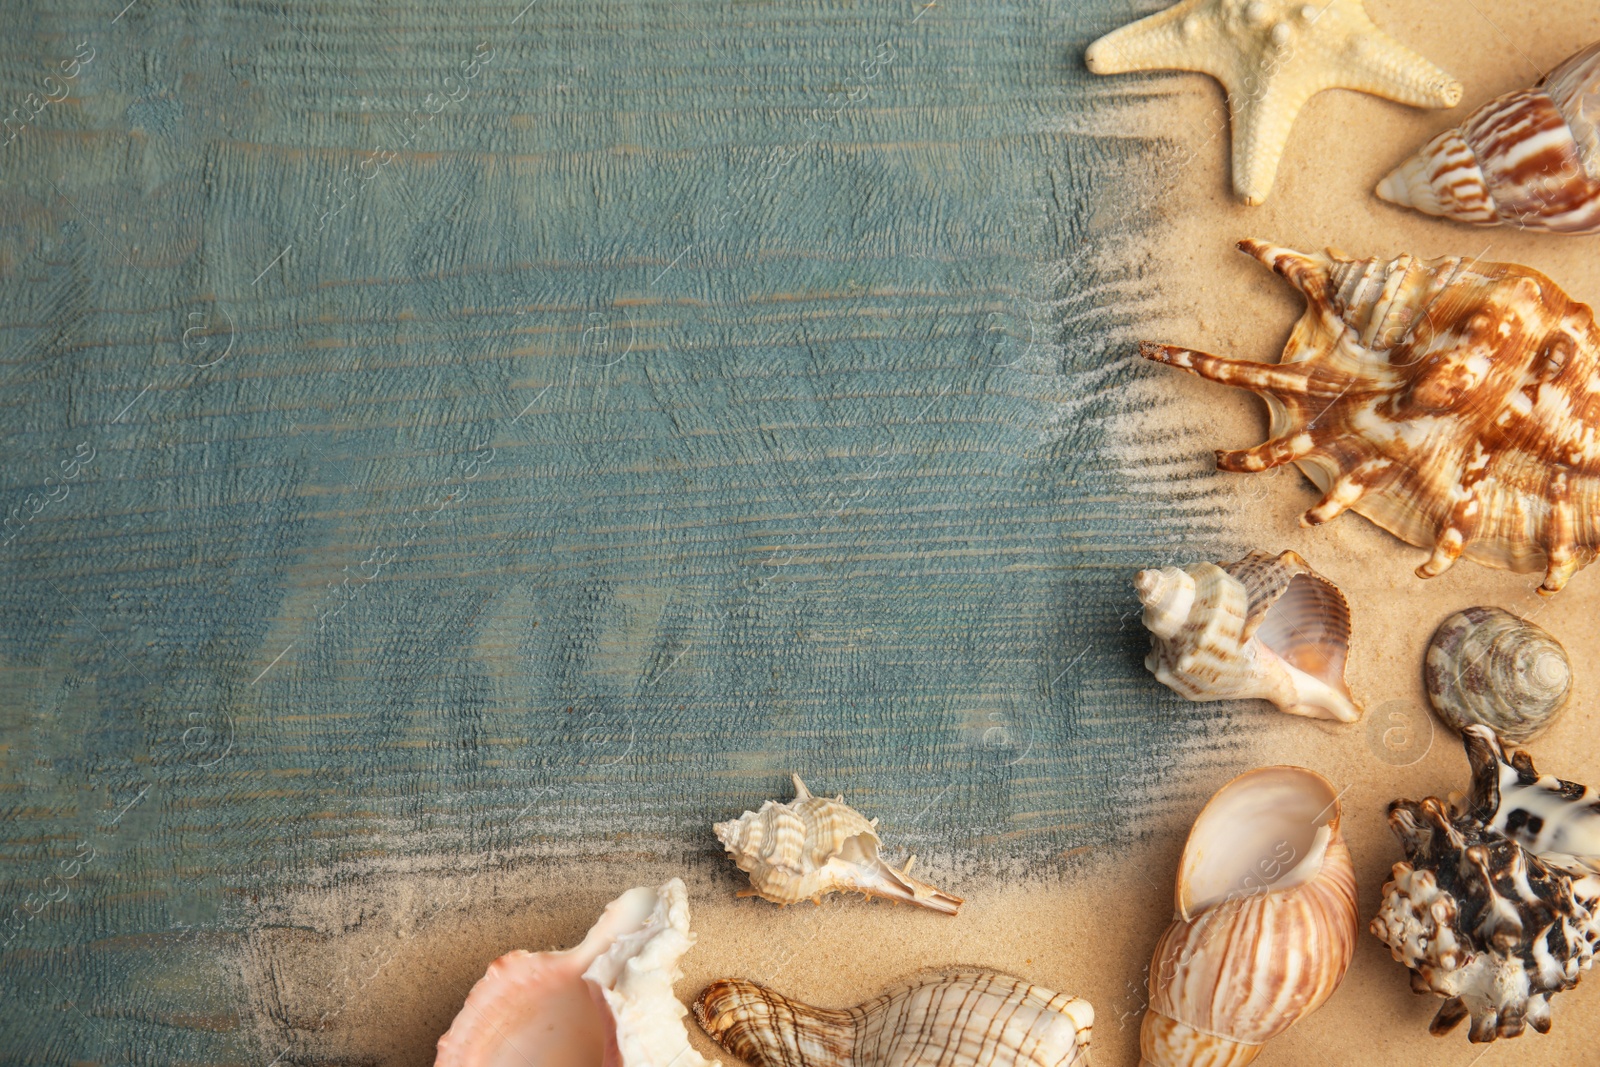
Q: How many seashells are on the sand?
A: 9